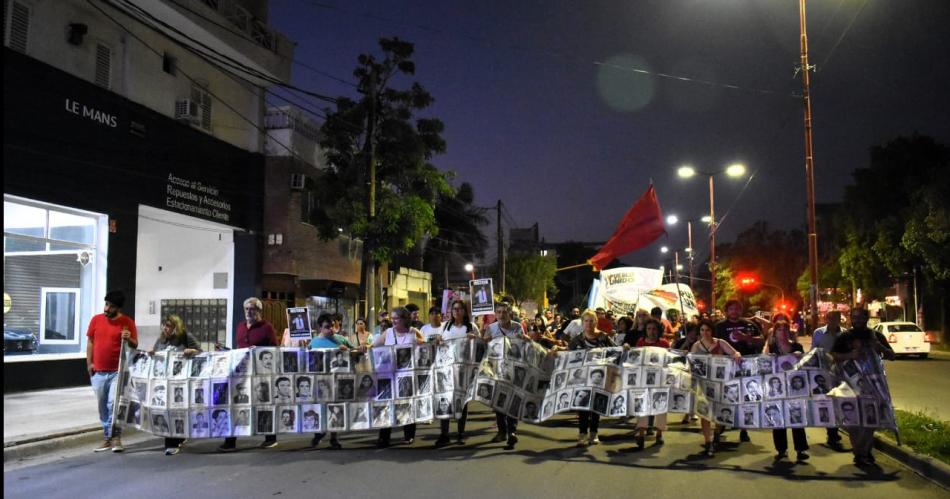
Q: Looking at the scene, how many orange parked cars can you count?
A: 0